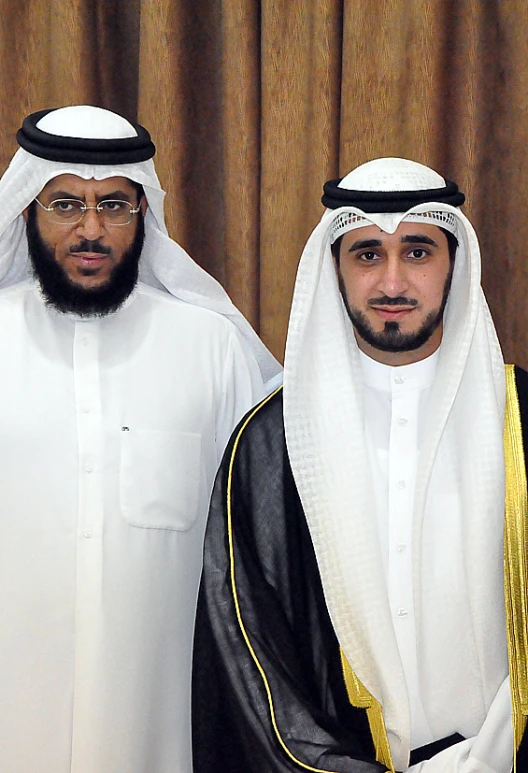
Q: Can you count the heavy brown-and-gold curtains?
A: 1